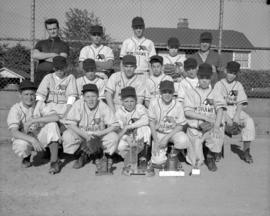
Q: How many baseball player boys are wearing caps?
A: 14